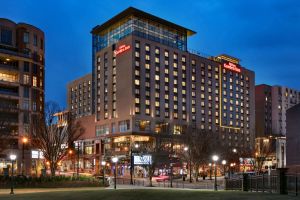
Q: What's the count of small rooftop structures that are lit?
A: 1